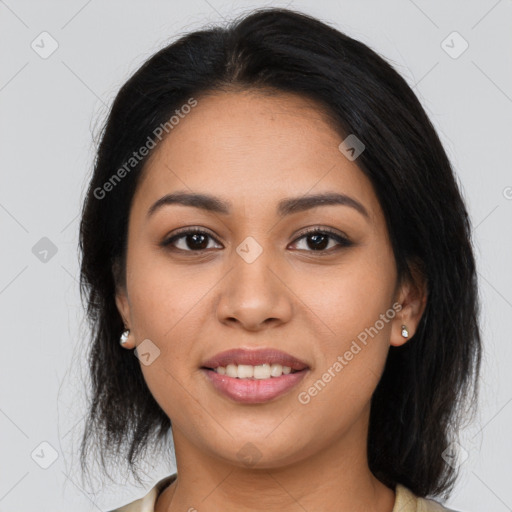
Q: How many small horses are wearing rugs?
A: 0